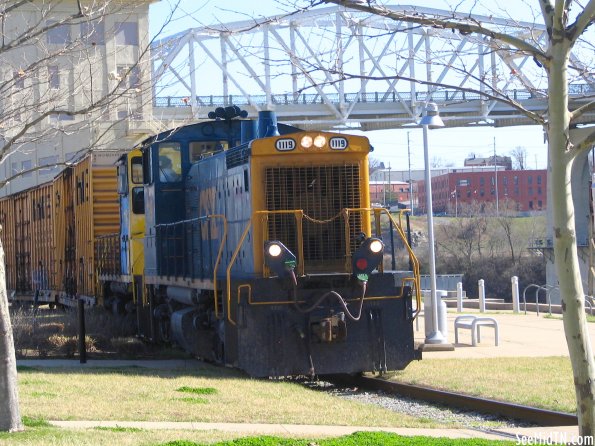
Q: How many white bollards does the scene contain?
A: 3